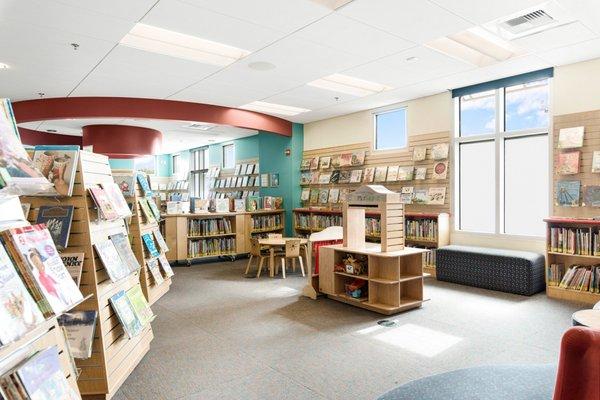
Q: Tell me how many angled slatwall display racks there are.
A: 3